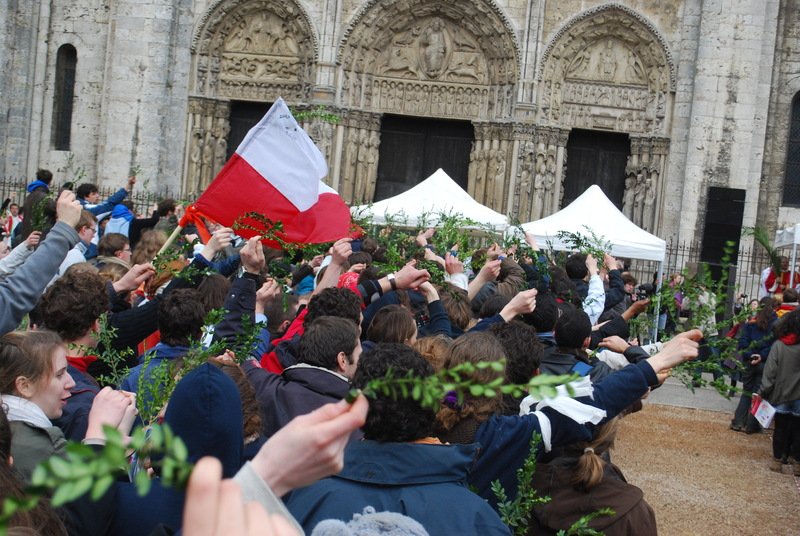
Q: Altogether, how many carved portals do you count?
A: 3